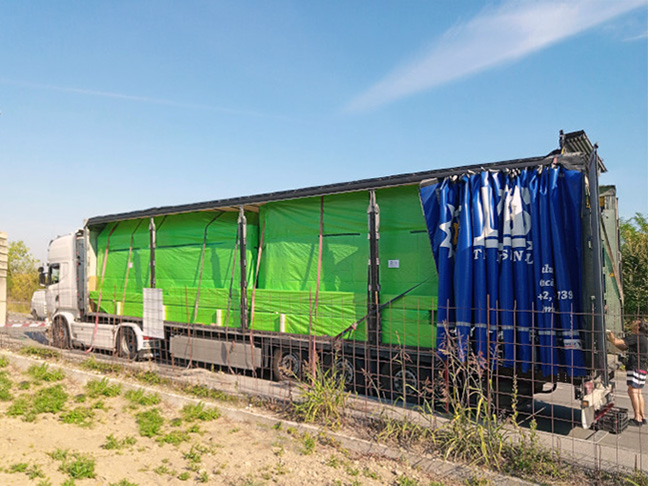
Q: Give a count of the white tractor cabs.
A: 1